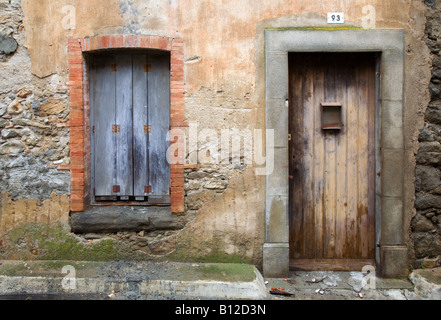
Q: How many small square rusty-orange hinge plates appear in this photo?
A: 6